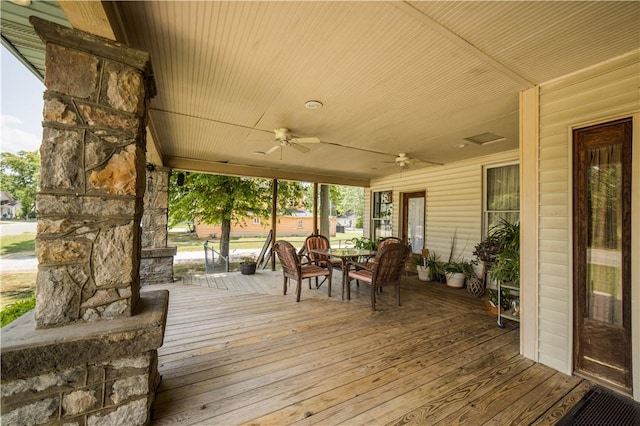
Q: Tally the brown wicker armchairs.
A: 4